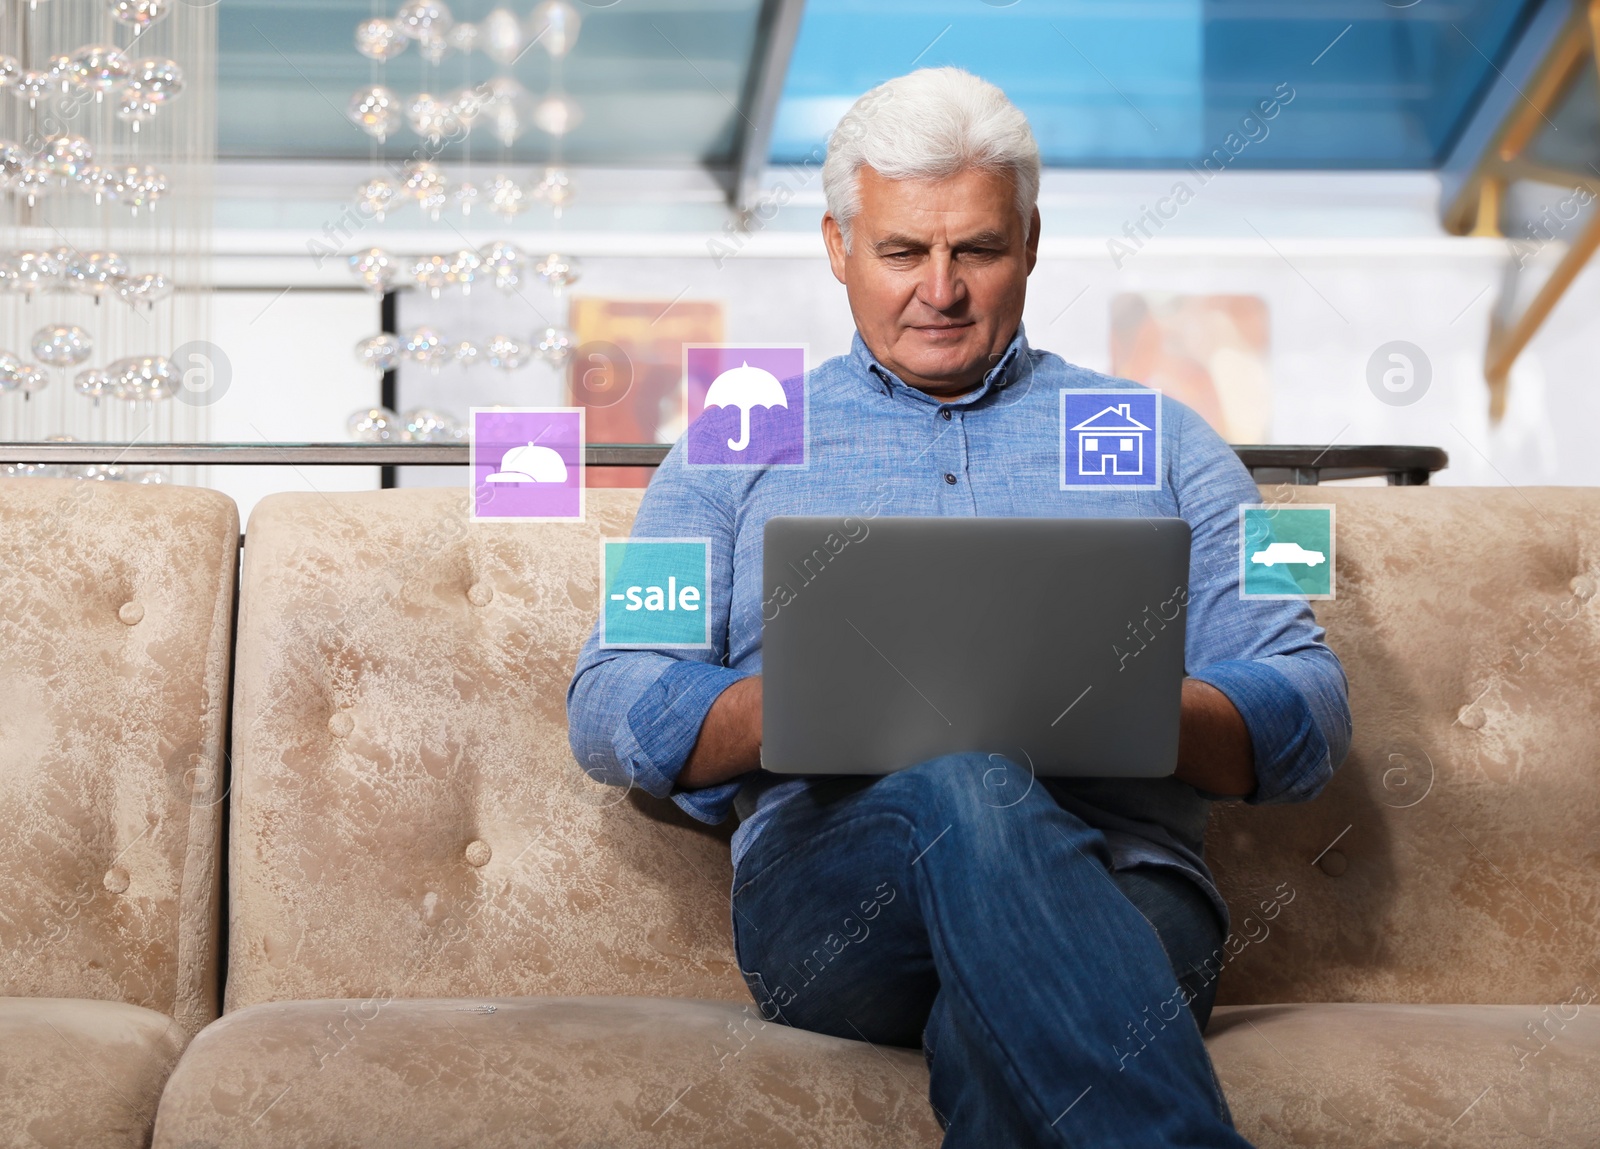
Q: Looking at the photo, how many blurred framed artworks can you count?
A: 2